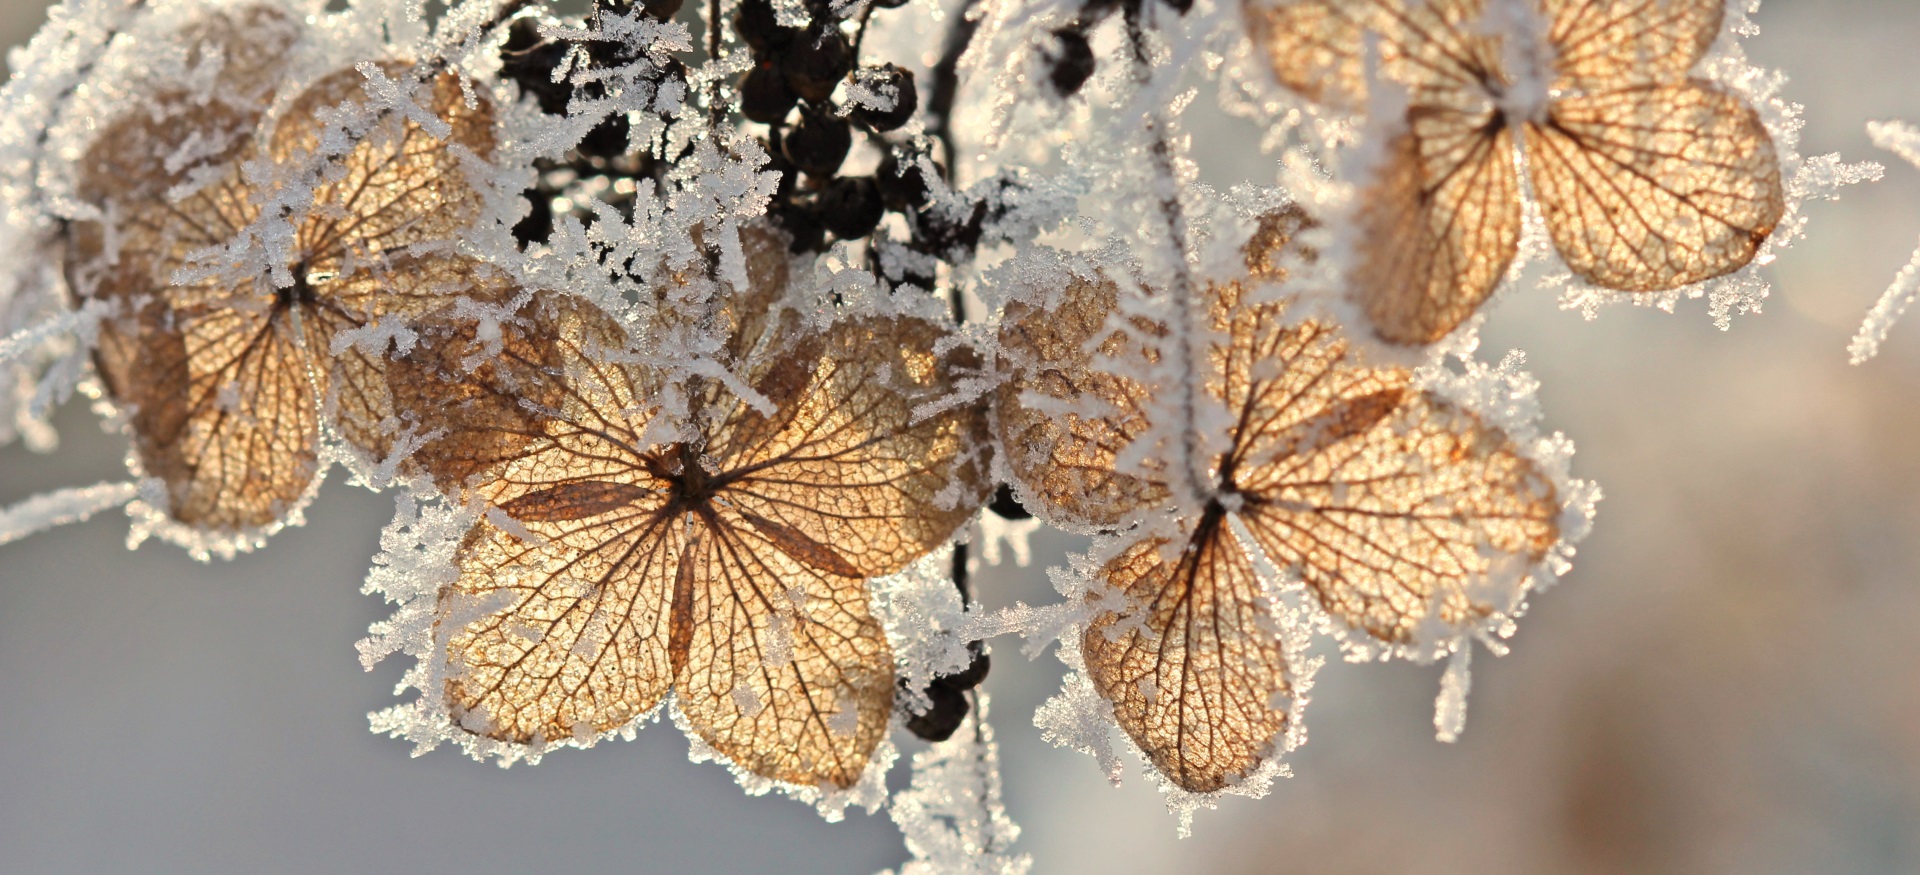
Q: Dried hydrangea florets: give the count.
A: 4